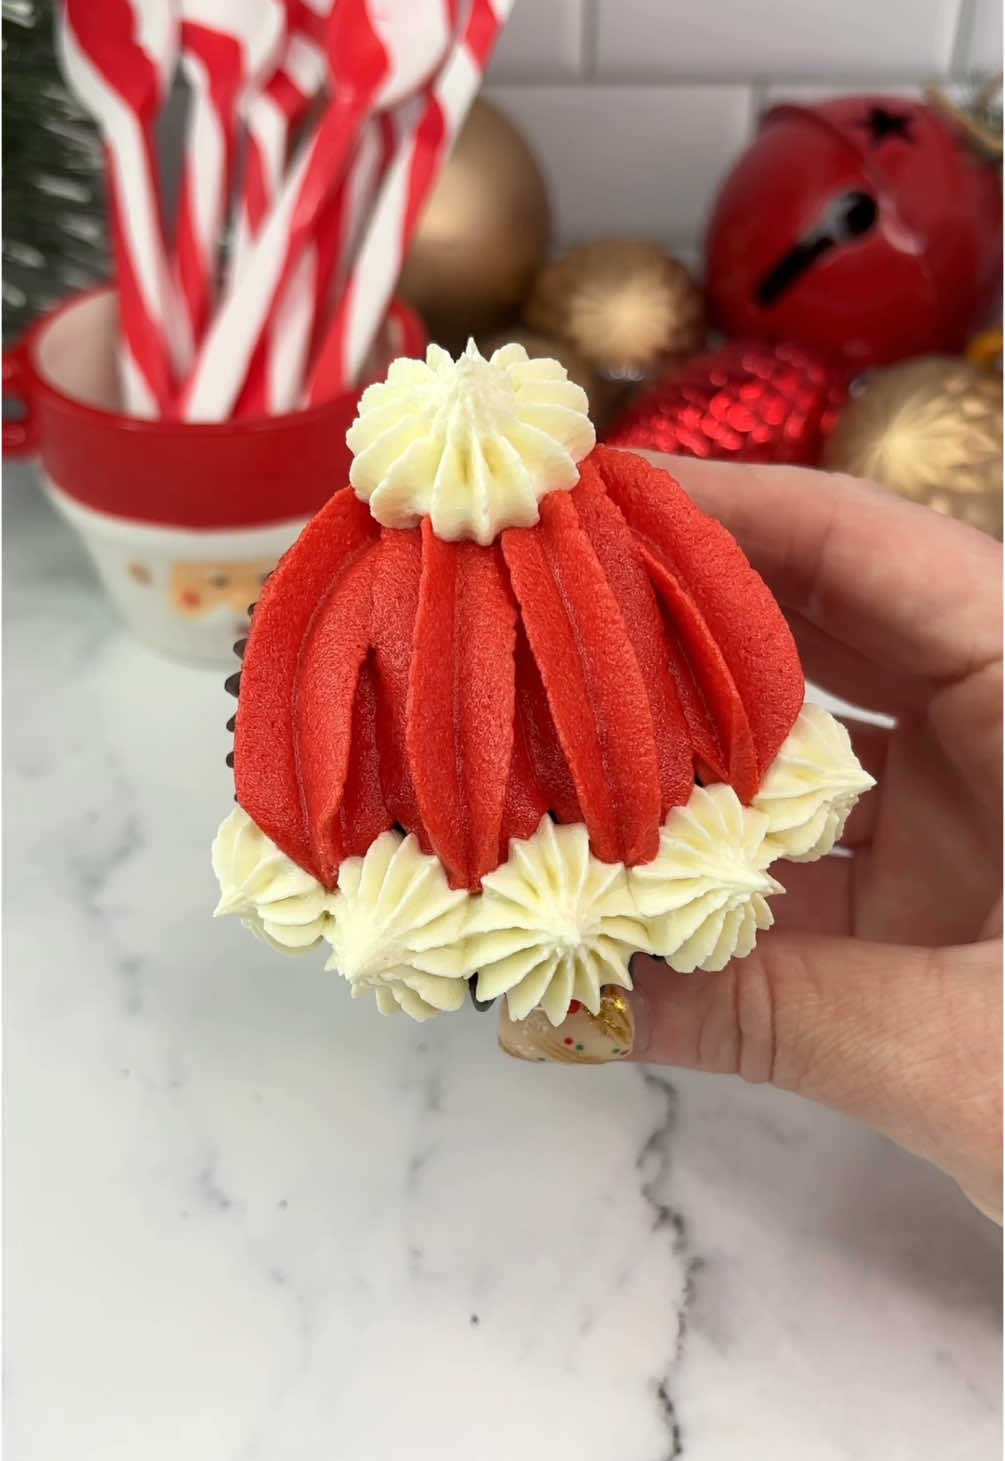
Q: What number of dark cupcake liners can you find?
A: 1